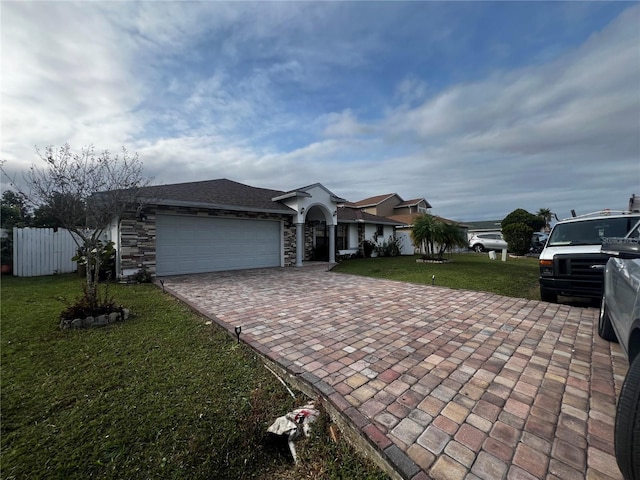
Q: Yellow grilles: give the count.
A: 0